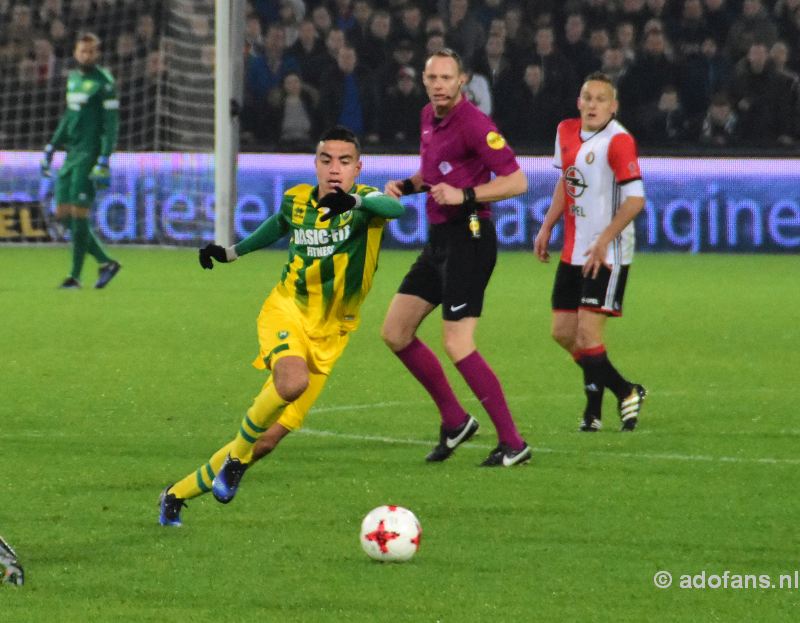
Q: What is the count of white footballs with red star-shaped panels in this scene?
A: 1